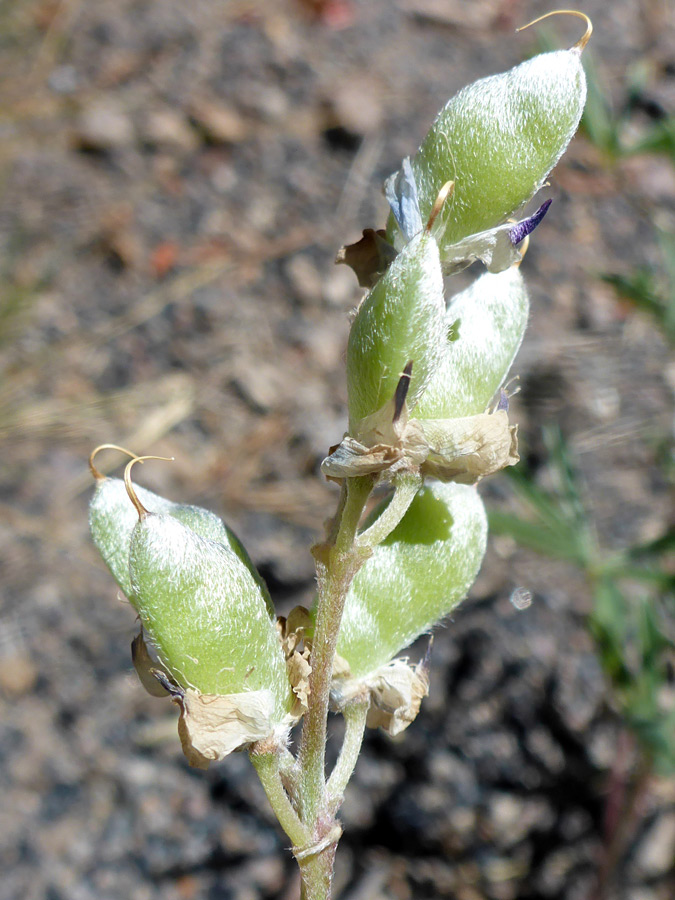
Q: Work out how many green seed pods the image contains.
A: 6